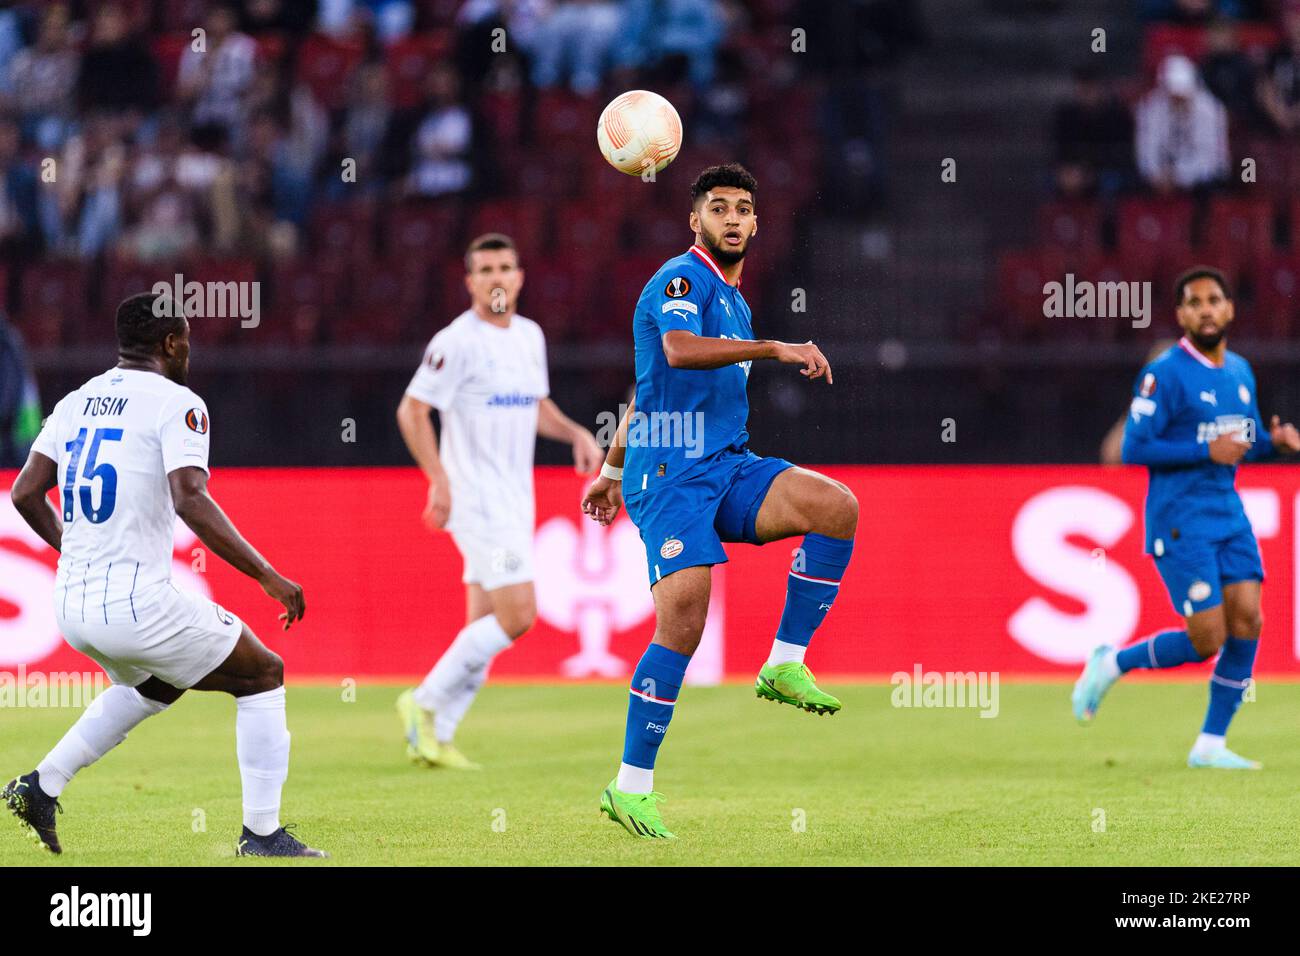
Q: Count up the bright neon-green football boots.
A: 2